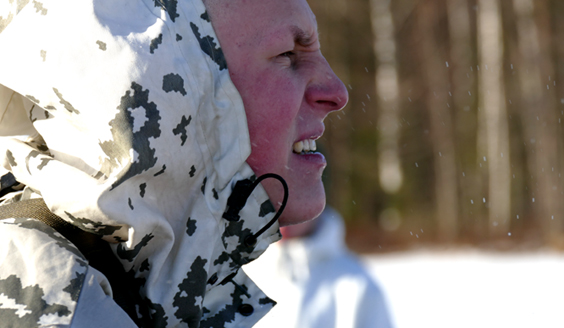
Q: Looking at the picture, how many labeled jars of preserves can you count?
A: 0